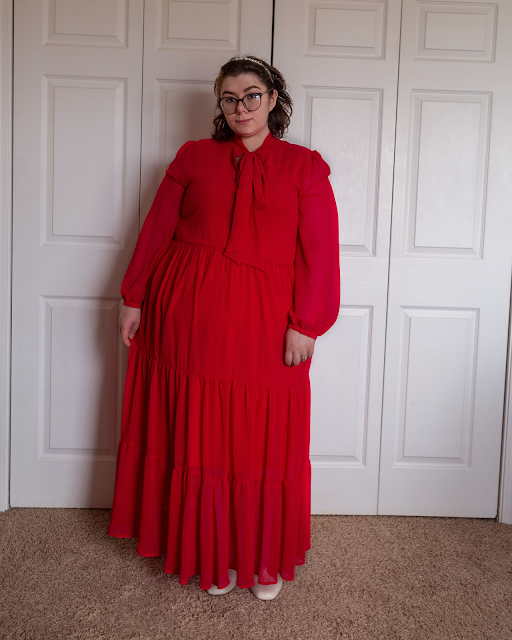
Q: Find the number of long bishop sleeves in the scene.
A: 2